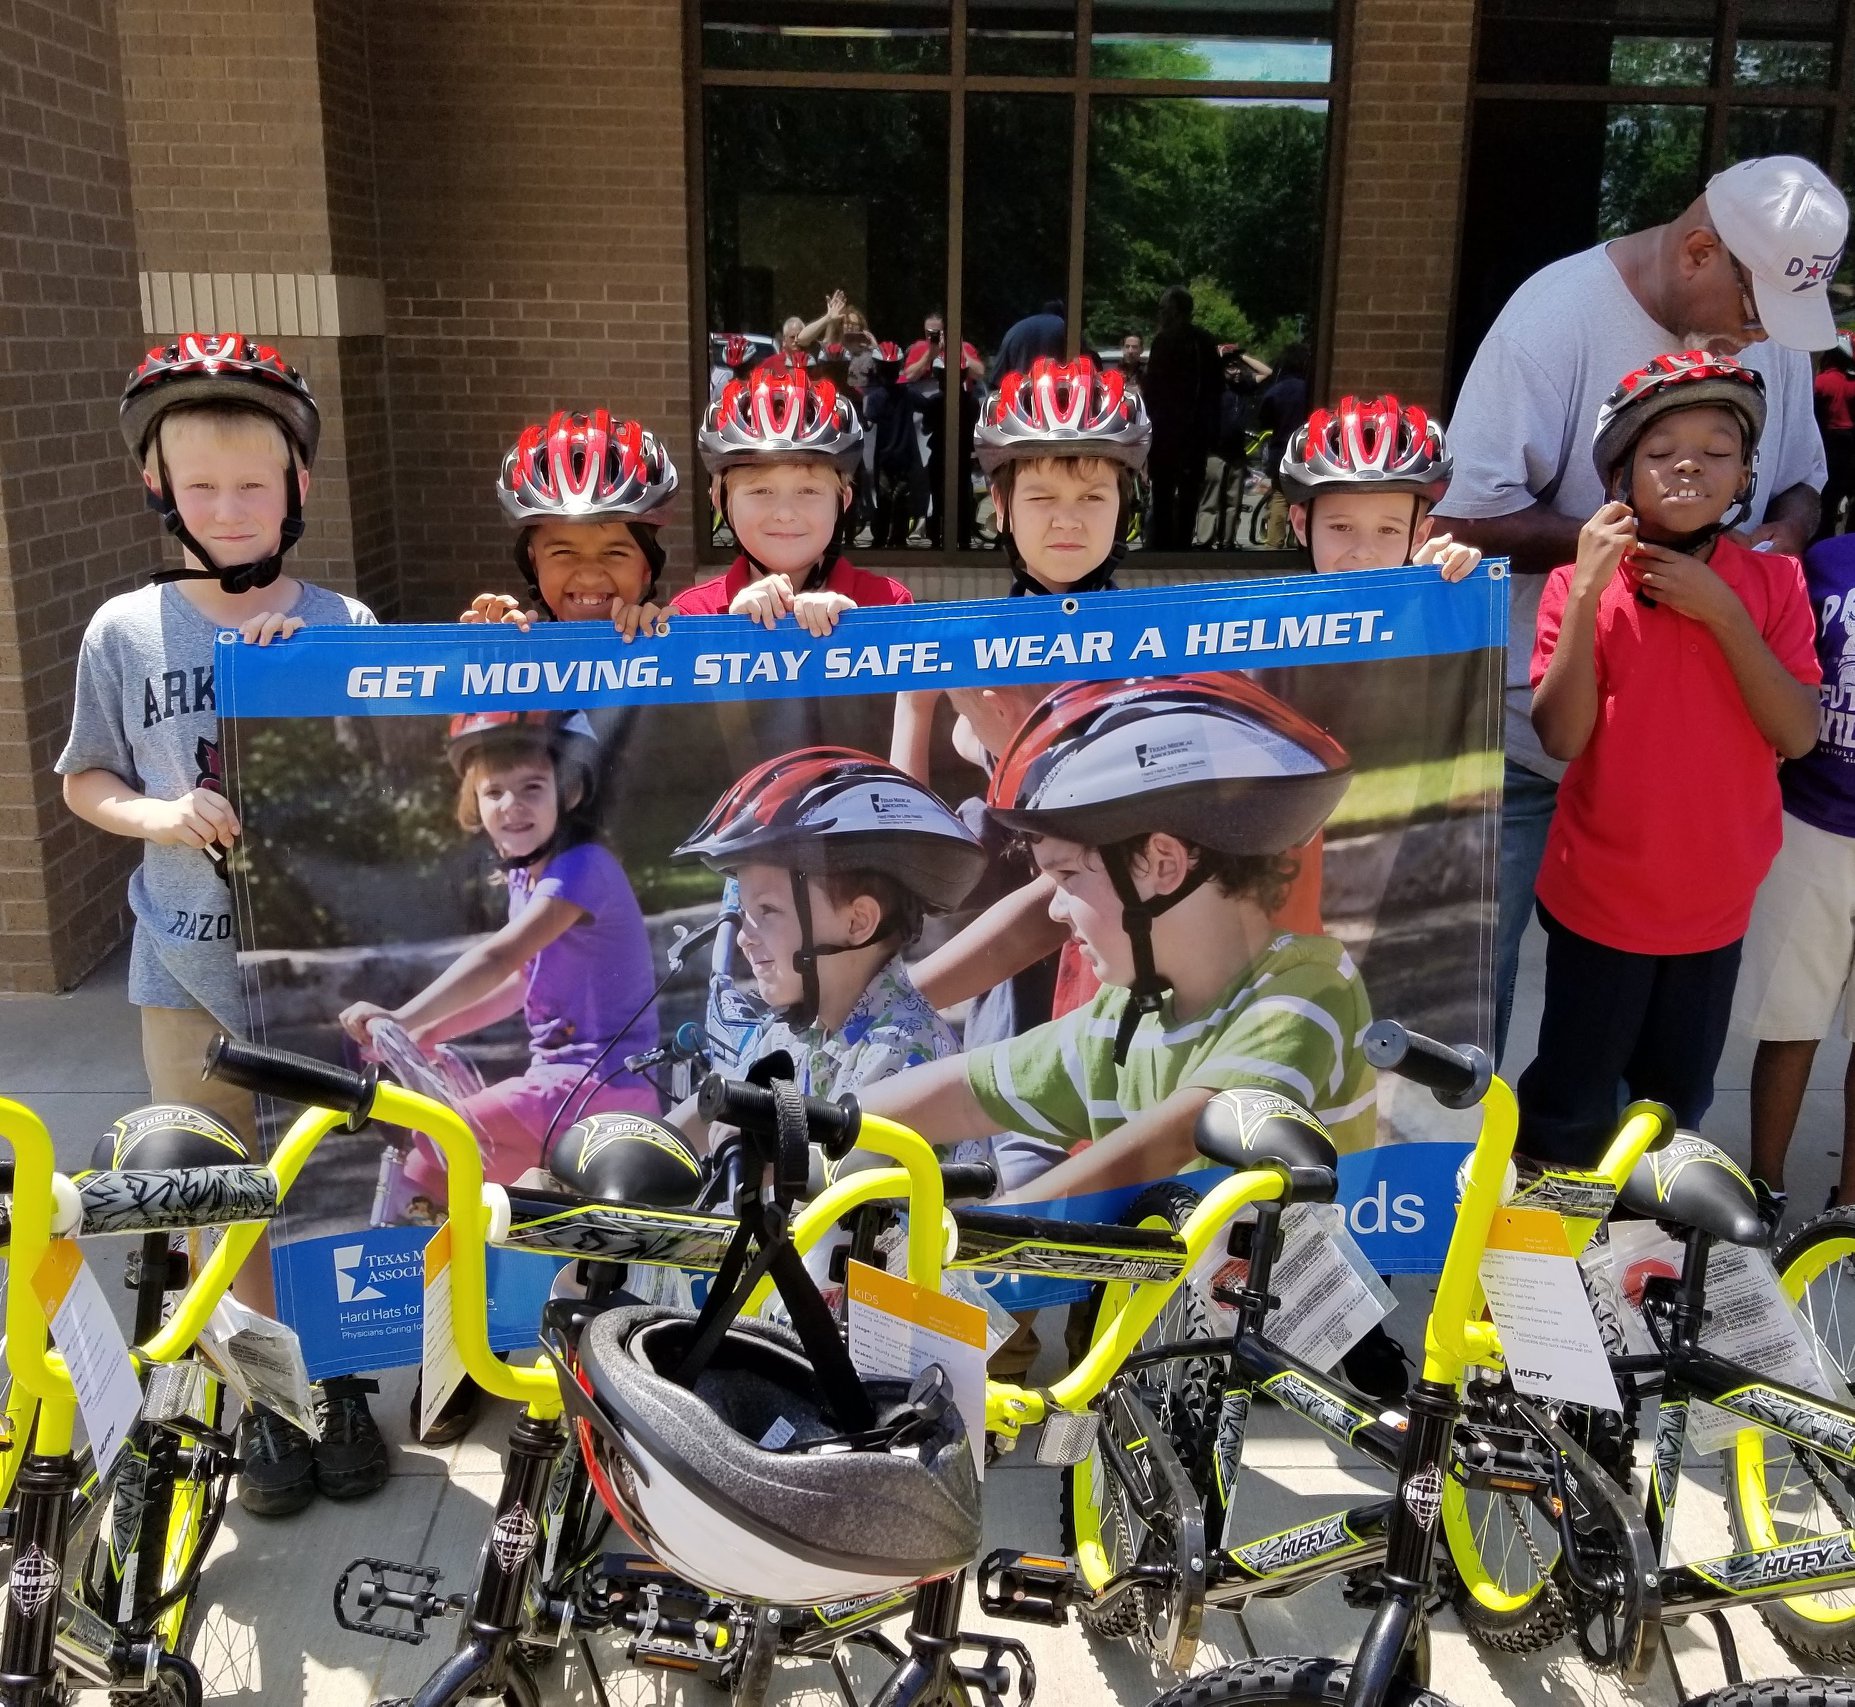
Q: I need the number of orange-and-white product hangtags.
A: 4